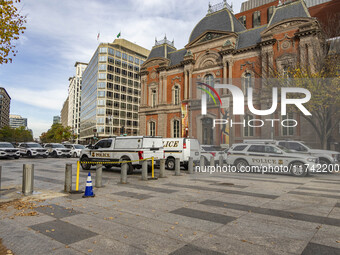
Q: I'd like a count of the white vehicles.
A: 9